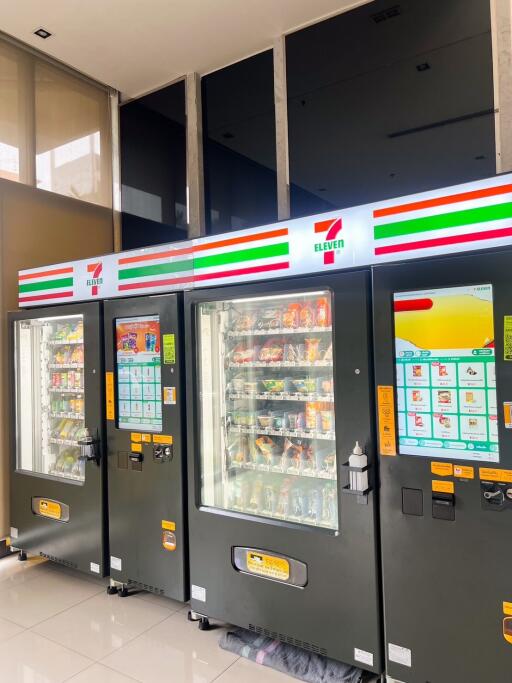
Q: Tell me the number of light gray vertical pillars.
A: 4